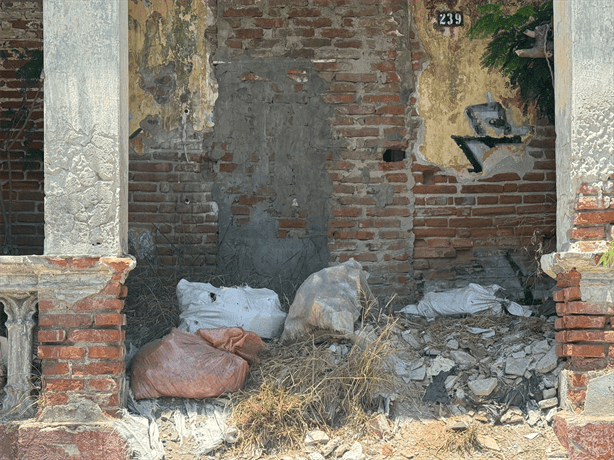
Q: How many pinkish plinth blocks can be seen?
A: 2